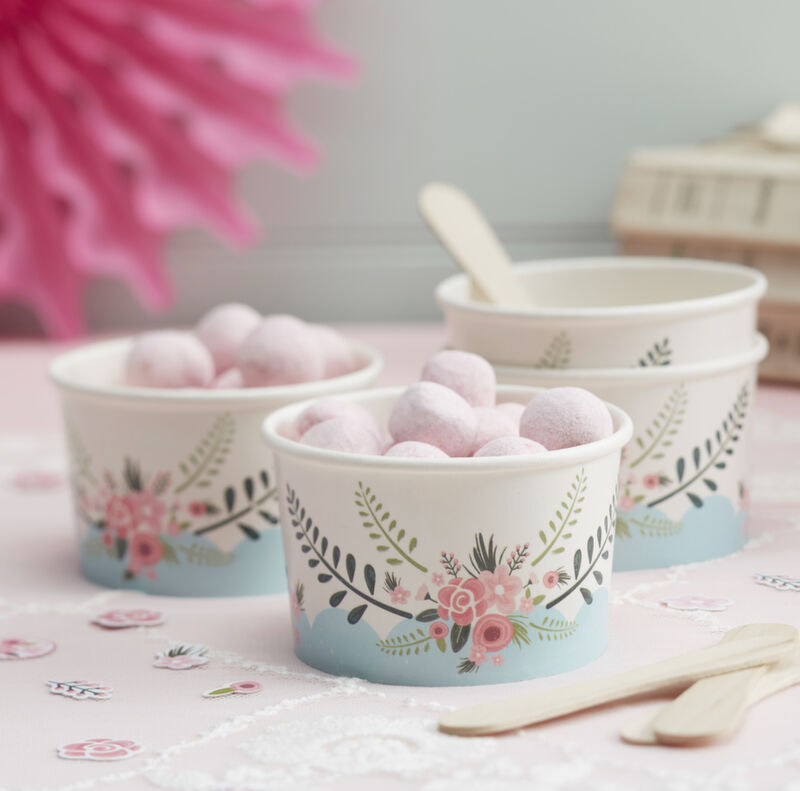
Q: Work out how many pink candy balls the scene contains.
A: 14